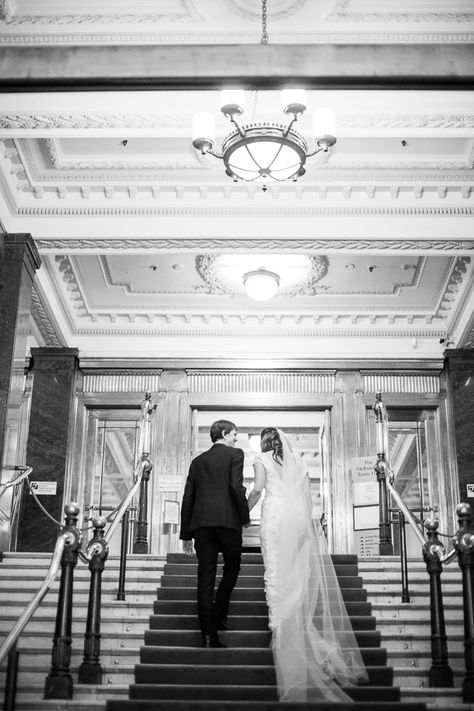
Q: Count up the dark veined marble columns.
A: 3